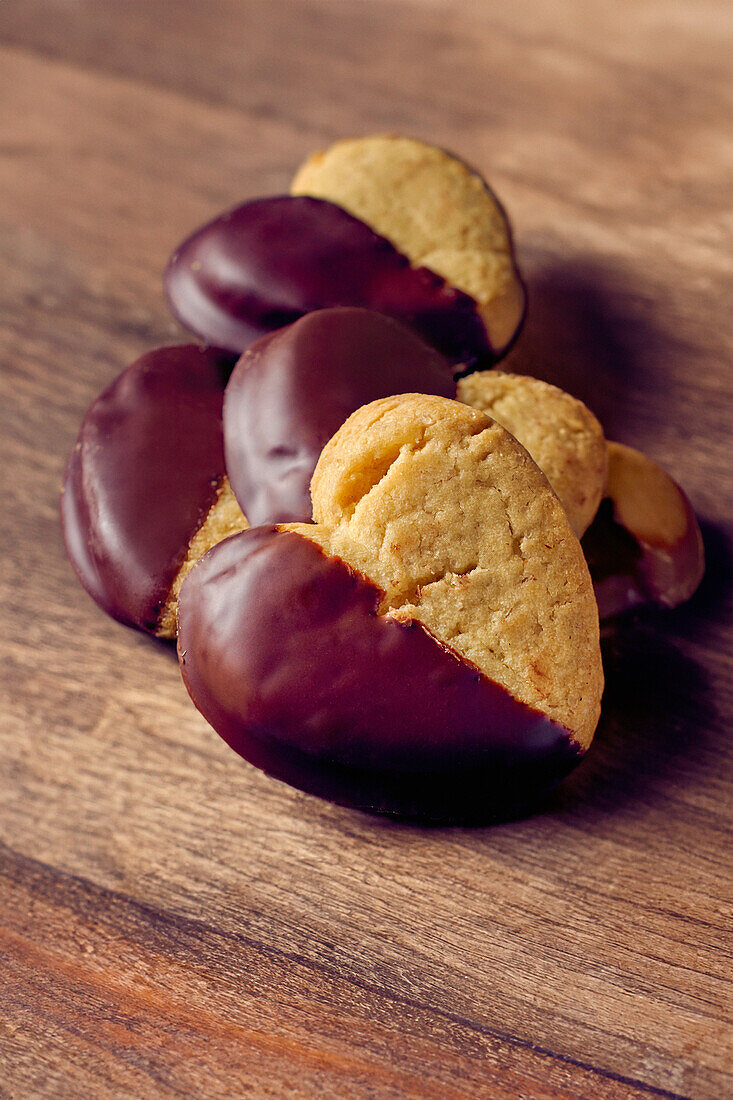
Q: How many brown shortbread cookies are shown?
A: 5